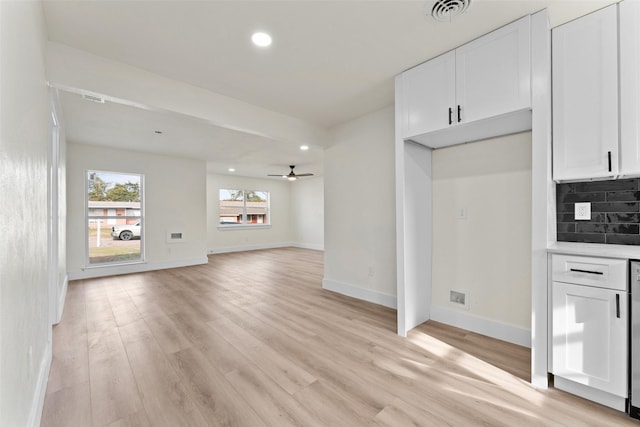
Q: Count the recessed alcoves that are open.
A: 1